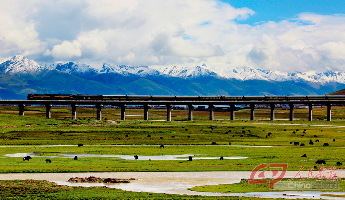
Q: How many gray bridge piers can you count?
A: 15